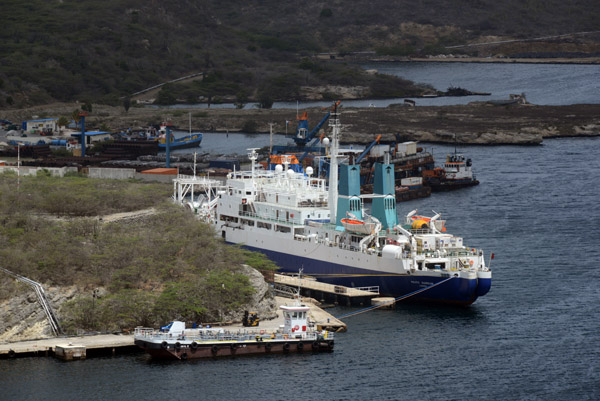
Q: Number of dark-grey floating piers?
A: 0